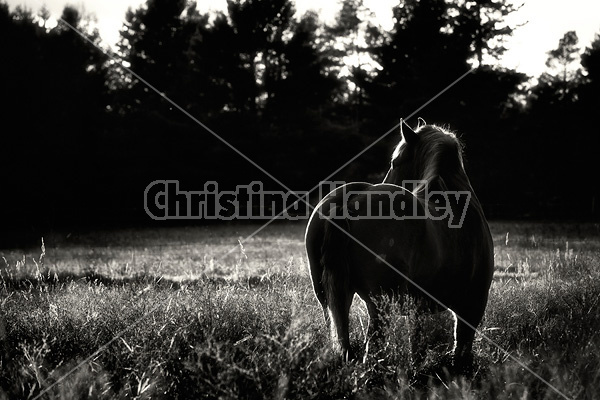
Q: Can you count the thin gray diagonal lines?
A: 2